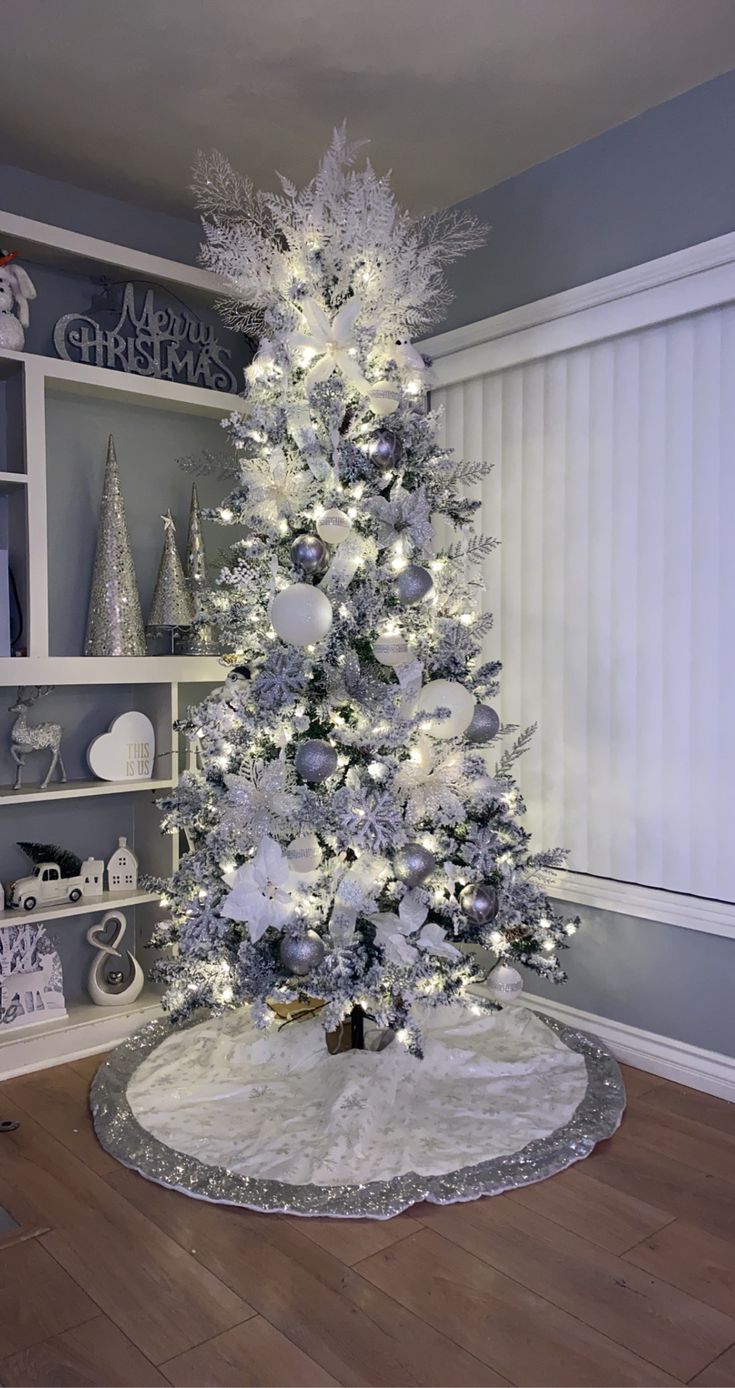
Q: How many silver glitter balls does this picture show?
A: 5